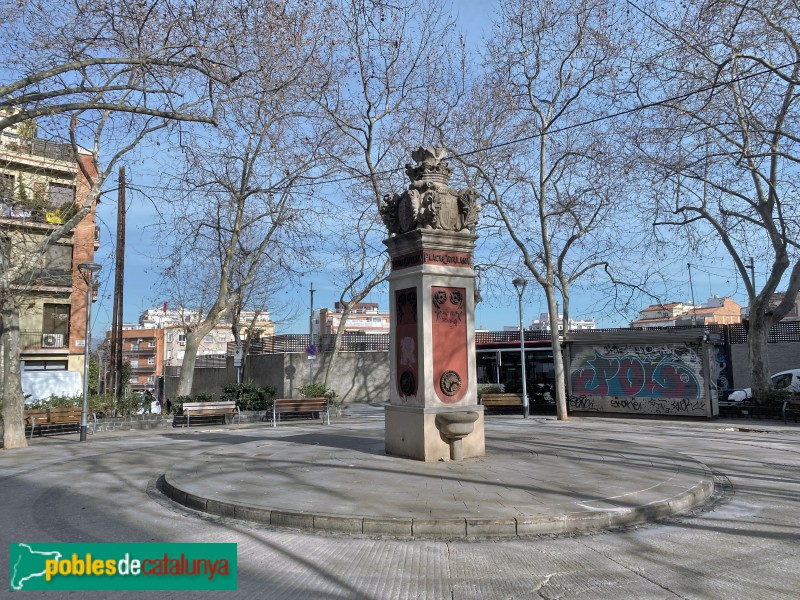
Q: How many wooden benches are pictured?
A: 5